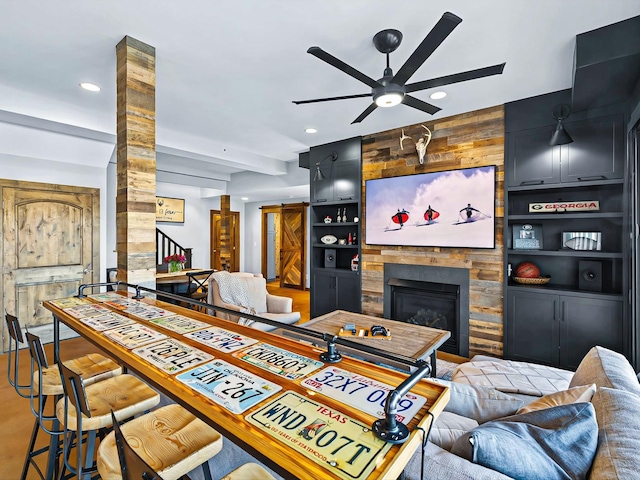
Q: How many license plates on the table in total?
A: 14